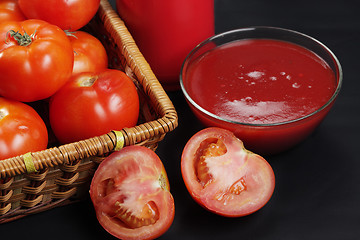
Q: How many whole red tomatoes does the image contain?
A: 6